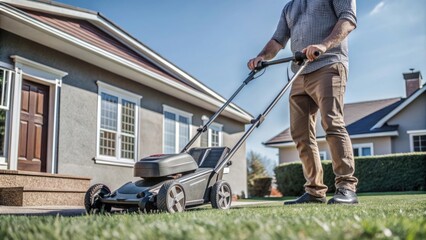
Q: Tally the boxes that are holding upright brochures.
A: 0